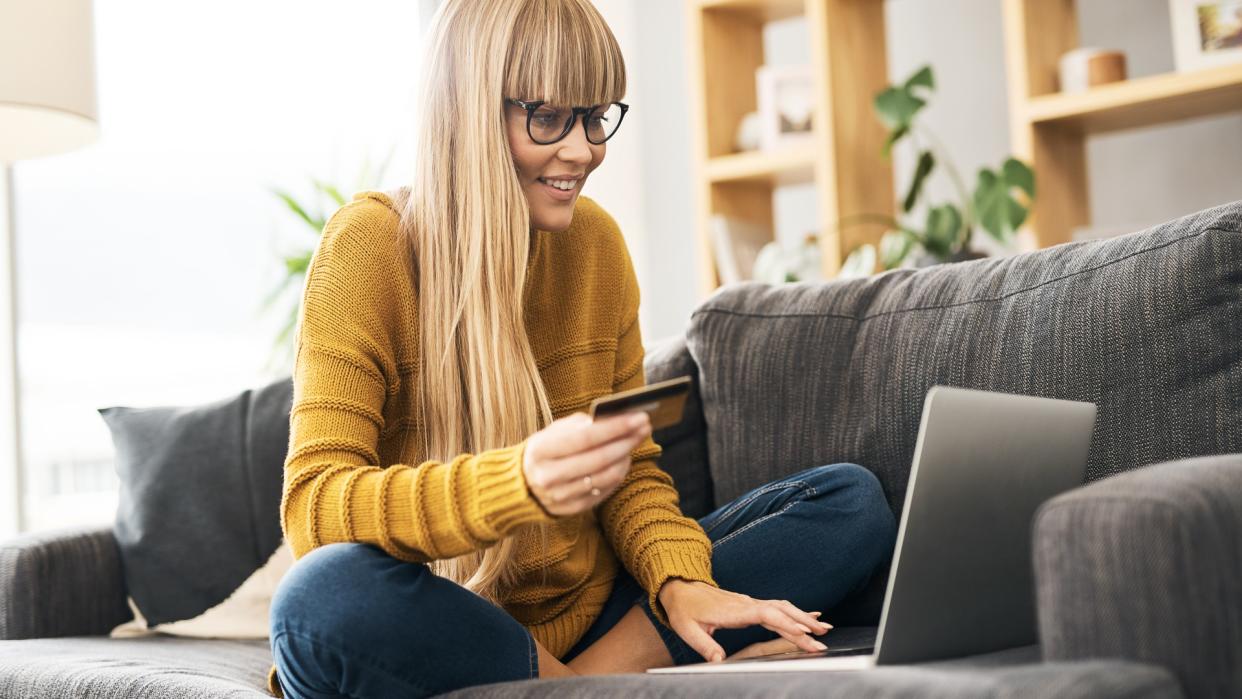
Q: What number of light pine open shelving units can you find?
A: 2